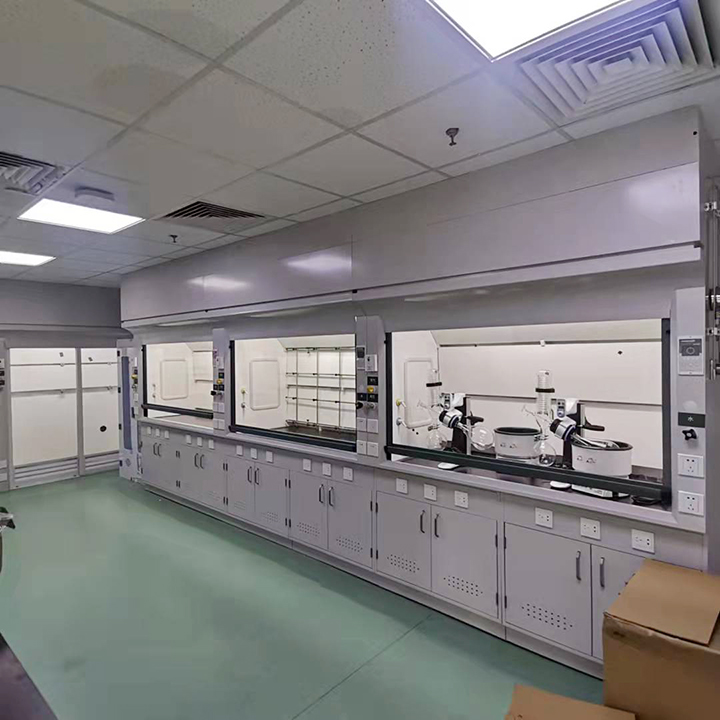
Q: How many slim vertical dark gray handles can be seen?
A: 12